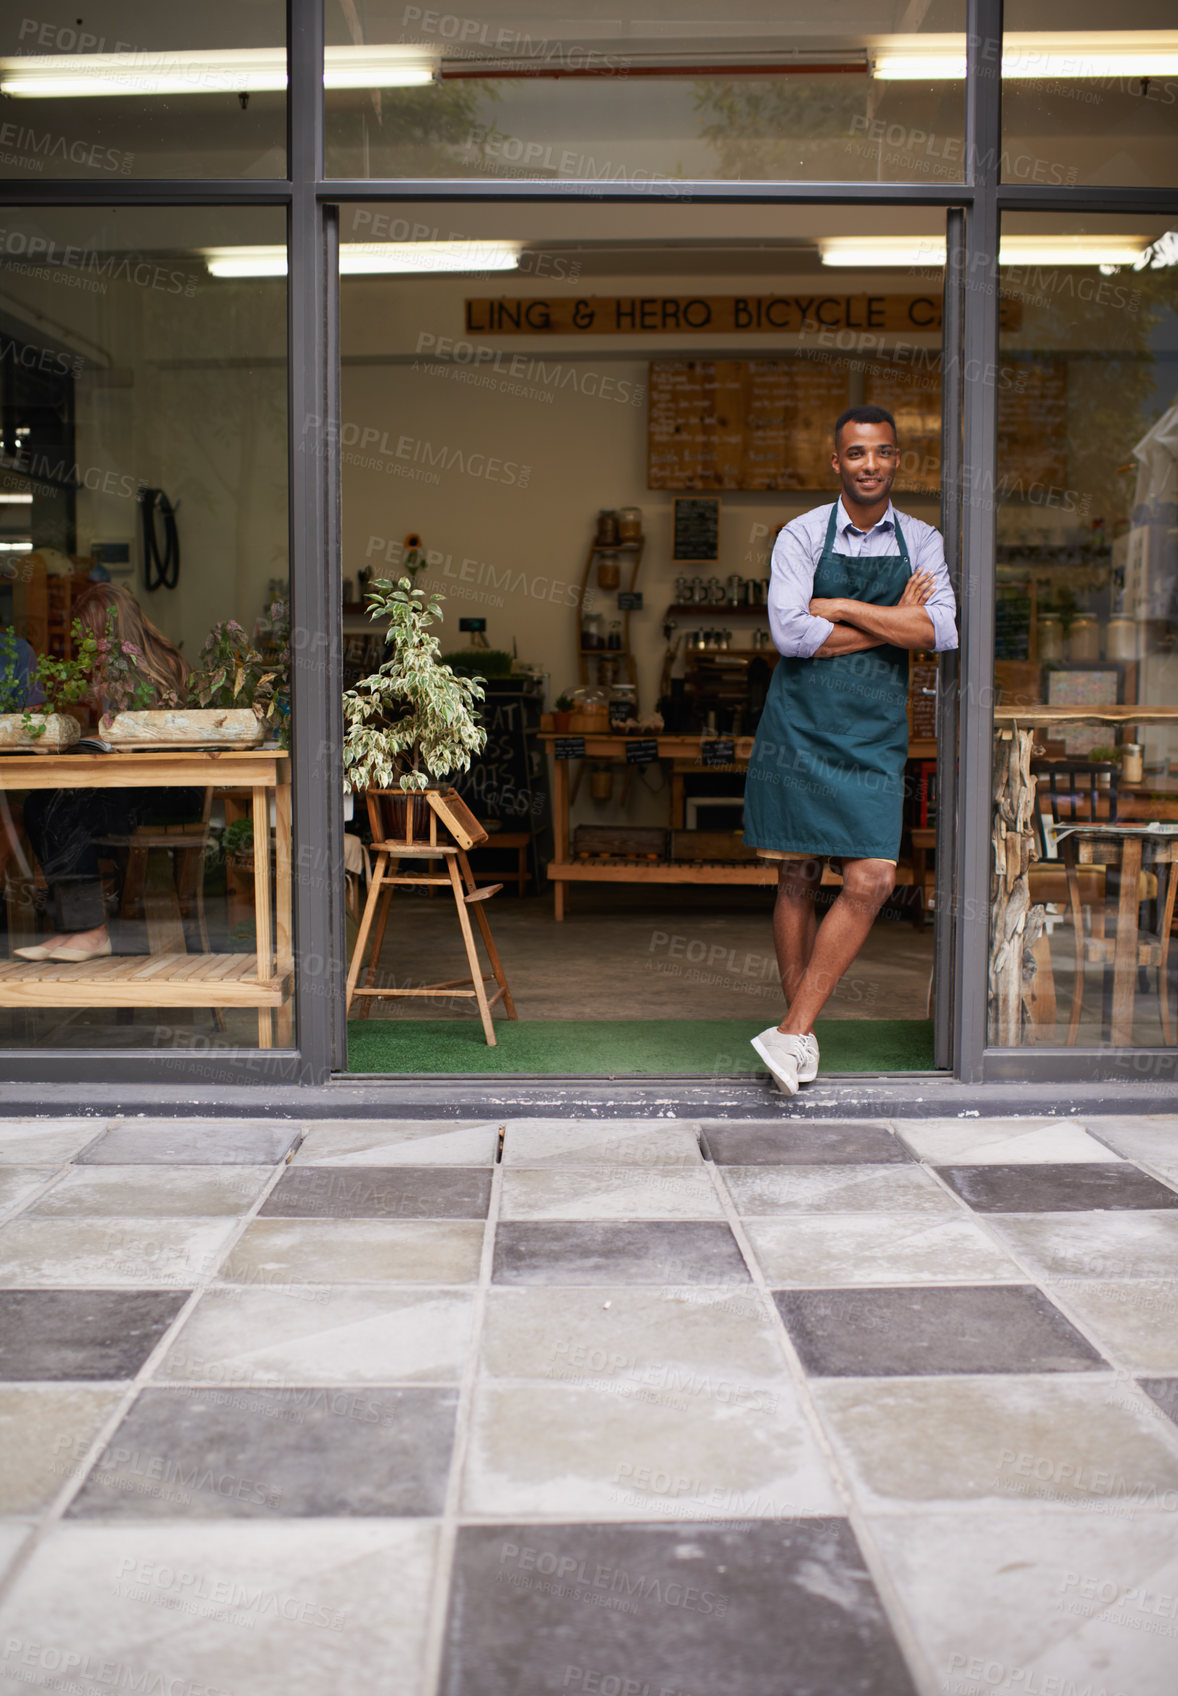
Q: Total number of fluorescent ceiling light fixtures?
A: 4